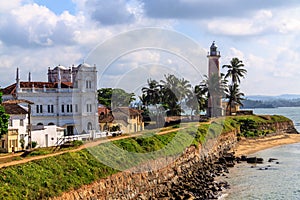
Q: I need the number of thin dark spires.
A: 2